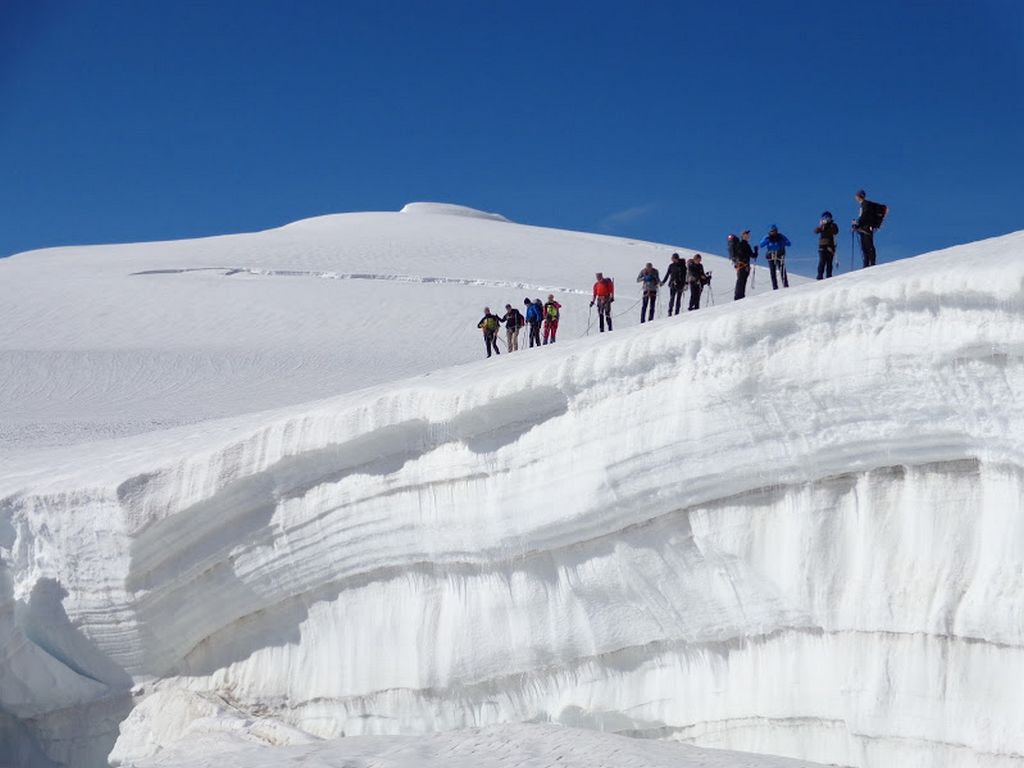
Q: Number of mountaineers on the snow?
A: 12